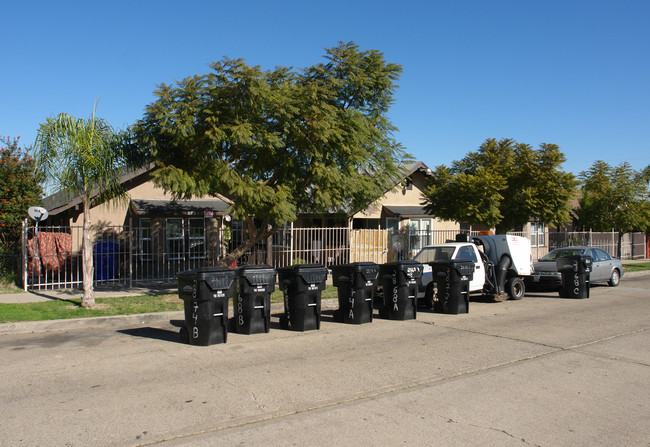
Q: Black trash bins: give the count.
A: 7